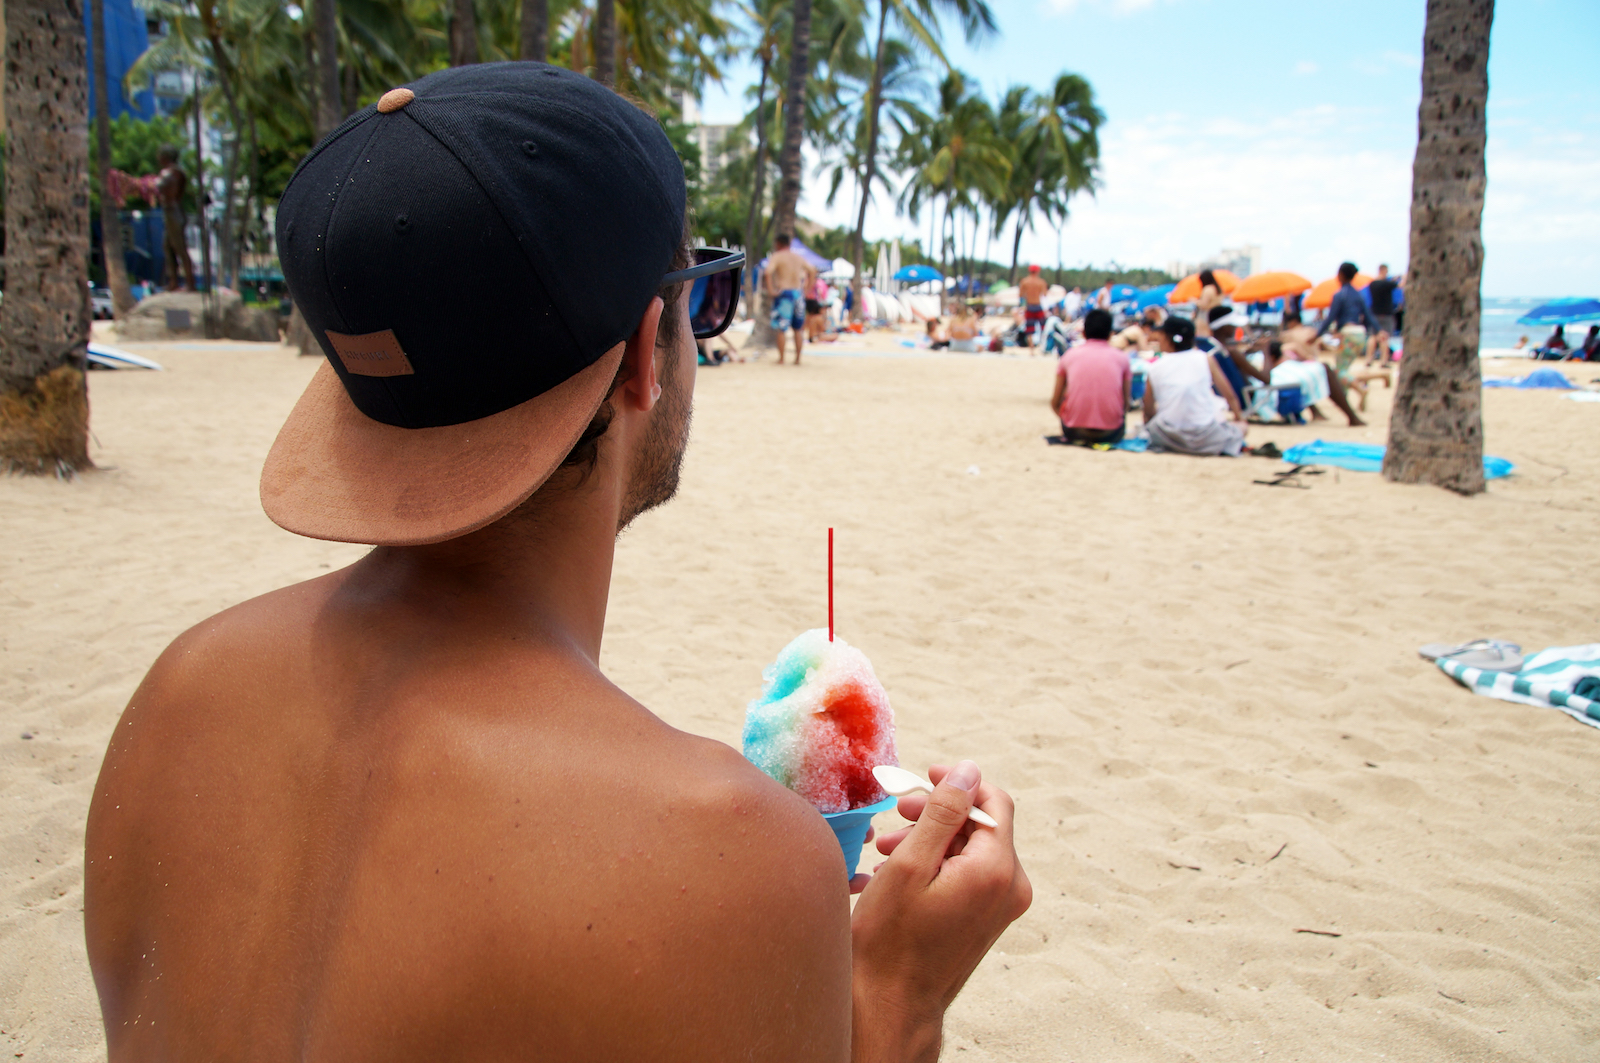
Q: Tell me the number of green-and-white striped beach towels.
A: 1